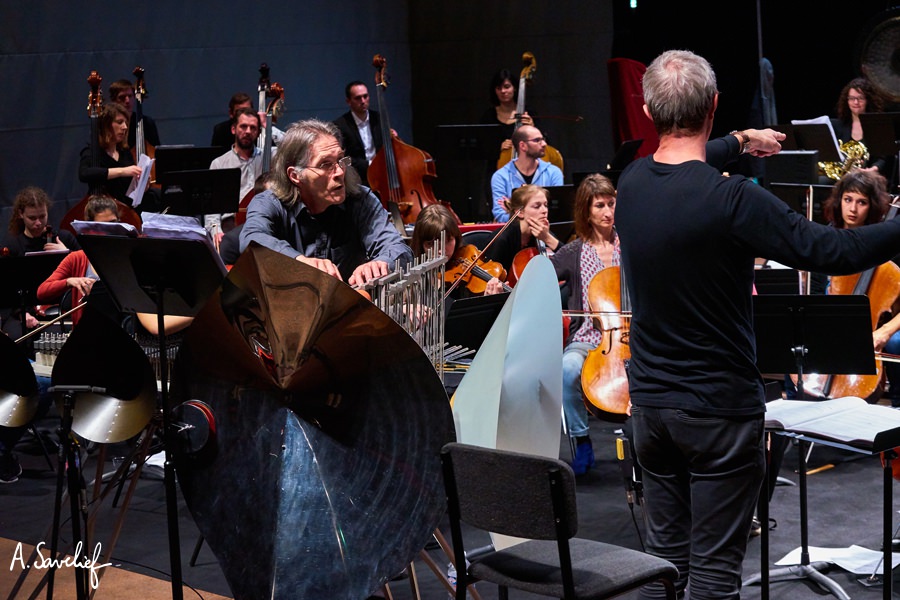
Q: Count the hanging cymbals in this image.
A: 1